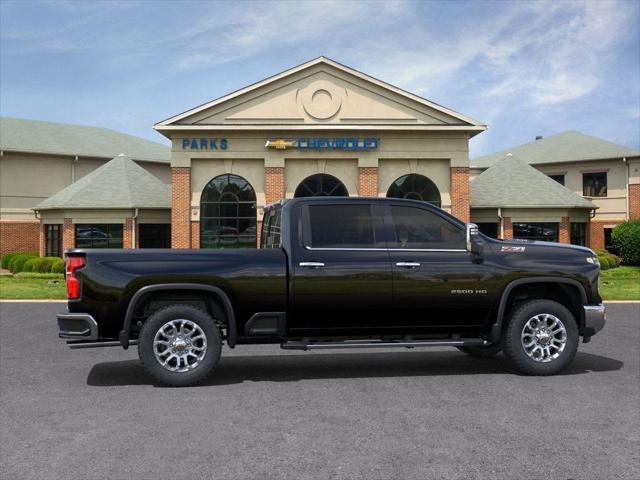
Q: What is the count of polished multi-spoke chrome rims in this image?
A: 2